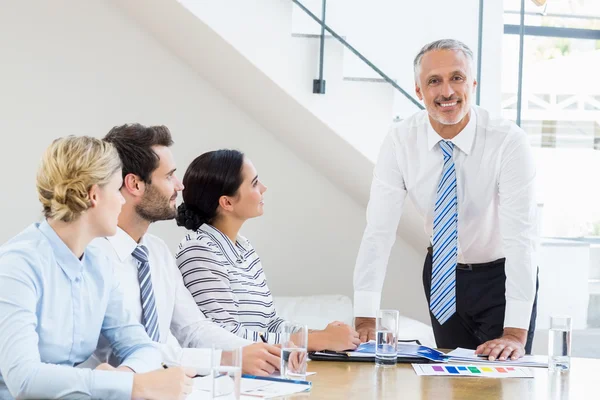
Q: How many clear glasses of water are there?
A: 4